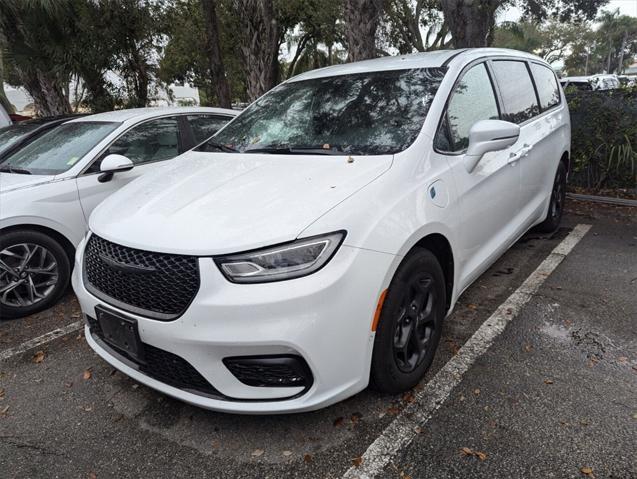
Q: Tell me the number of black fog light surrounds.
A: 1